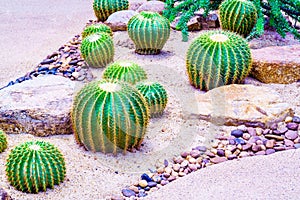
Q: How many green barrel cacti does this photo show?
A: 11